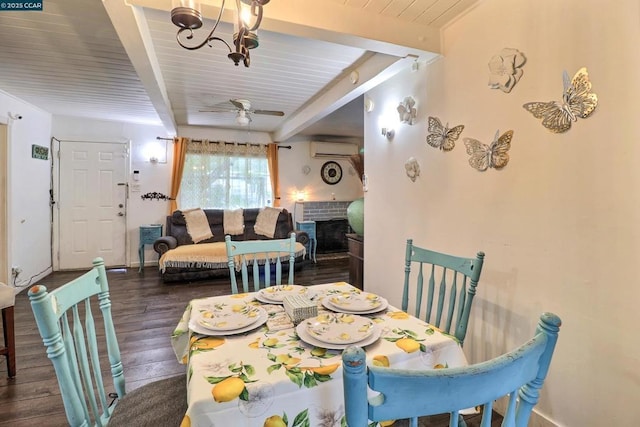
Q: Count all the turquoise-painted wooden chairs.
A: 4